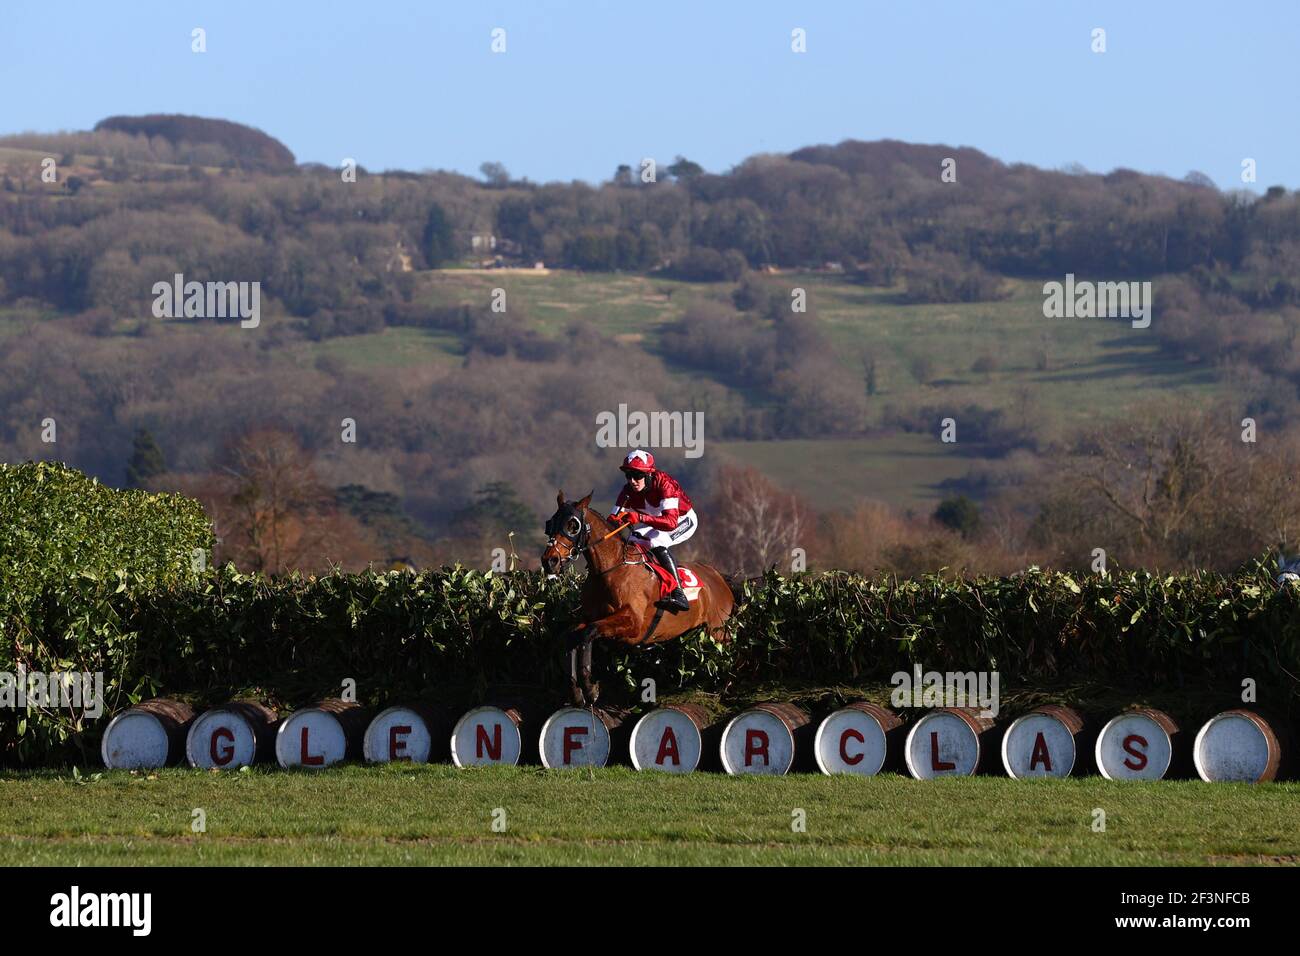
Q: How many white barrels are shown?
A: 13